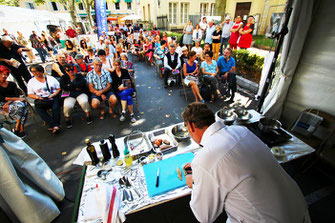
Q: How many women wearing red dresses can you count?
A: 2